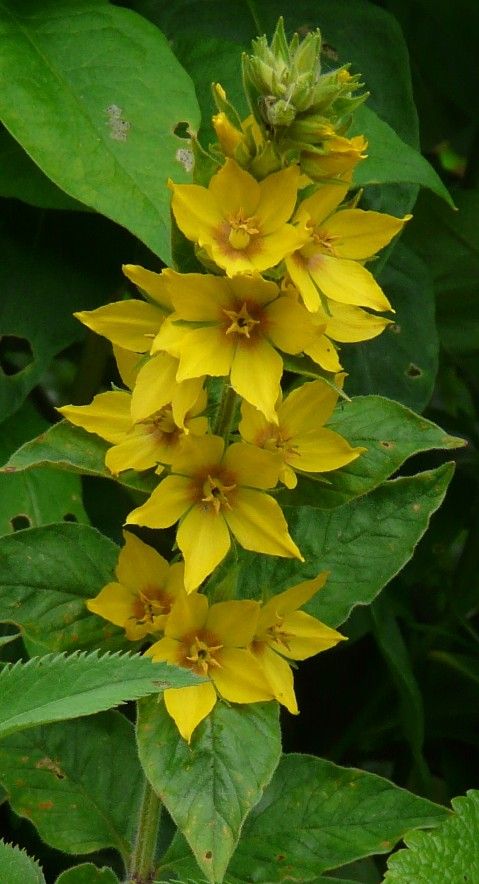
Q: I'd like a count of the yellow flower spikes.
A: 1